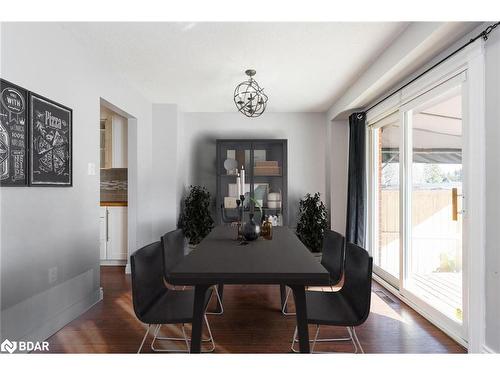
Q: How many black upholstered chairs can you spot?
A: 4